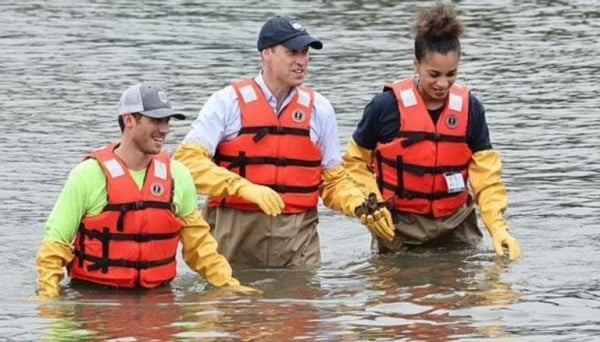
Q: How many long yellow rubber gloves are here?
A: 6